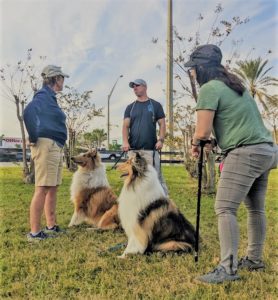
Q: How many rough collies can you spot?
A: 2